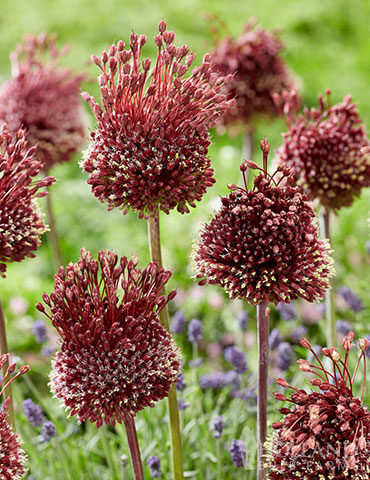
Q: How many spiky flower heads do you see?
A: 9